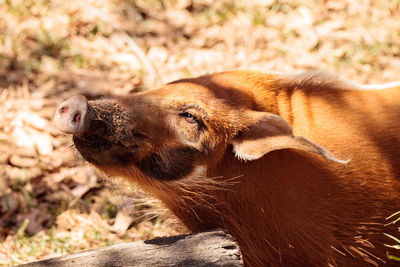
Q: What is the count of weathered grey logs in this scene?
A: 1